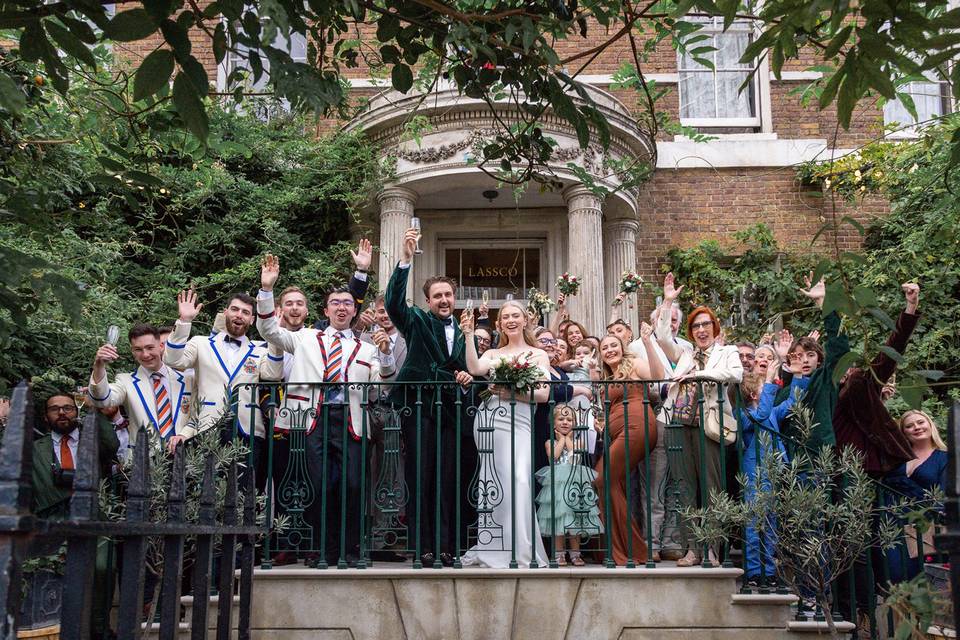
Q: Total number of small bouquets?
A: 3